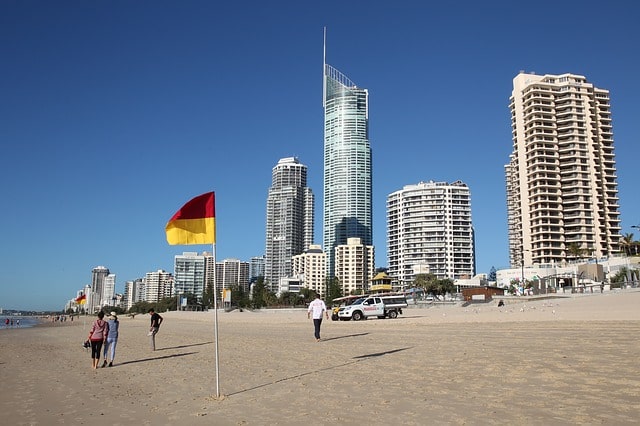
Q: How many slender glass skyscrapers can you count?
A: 1